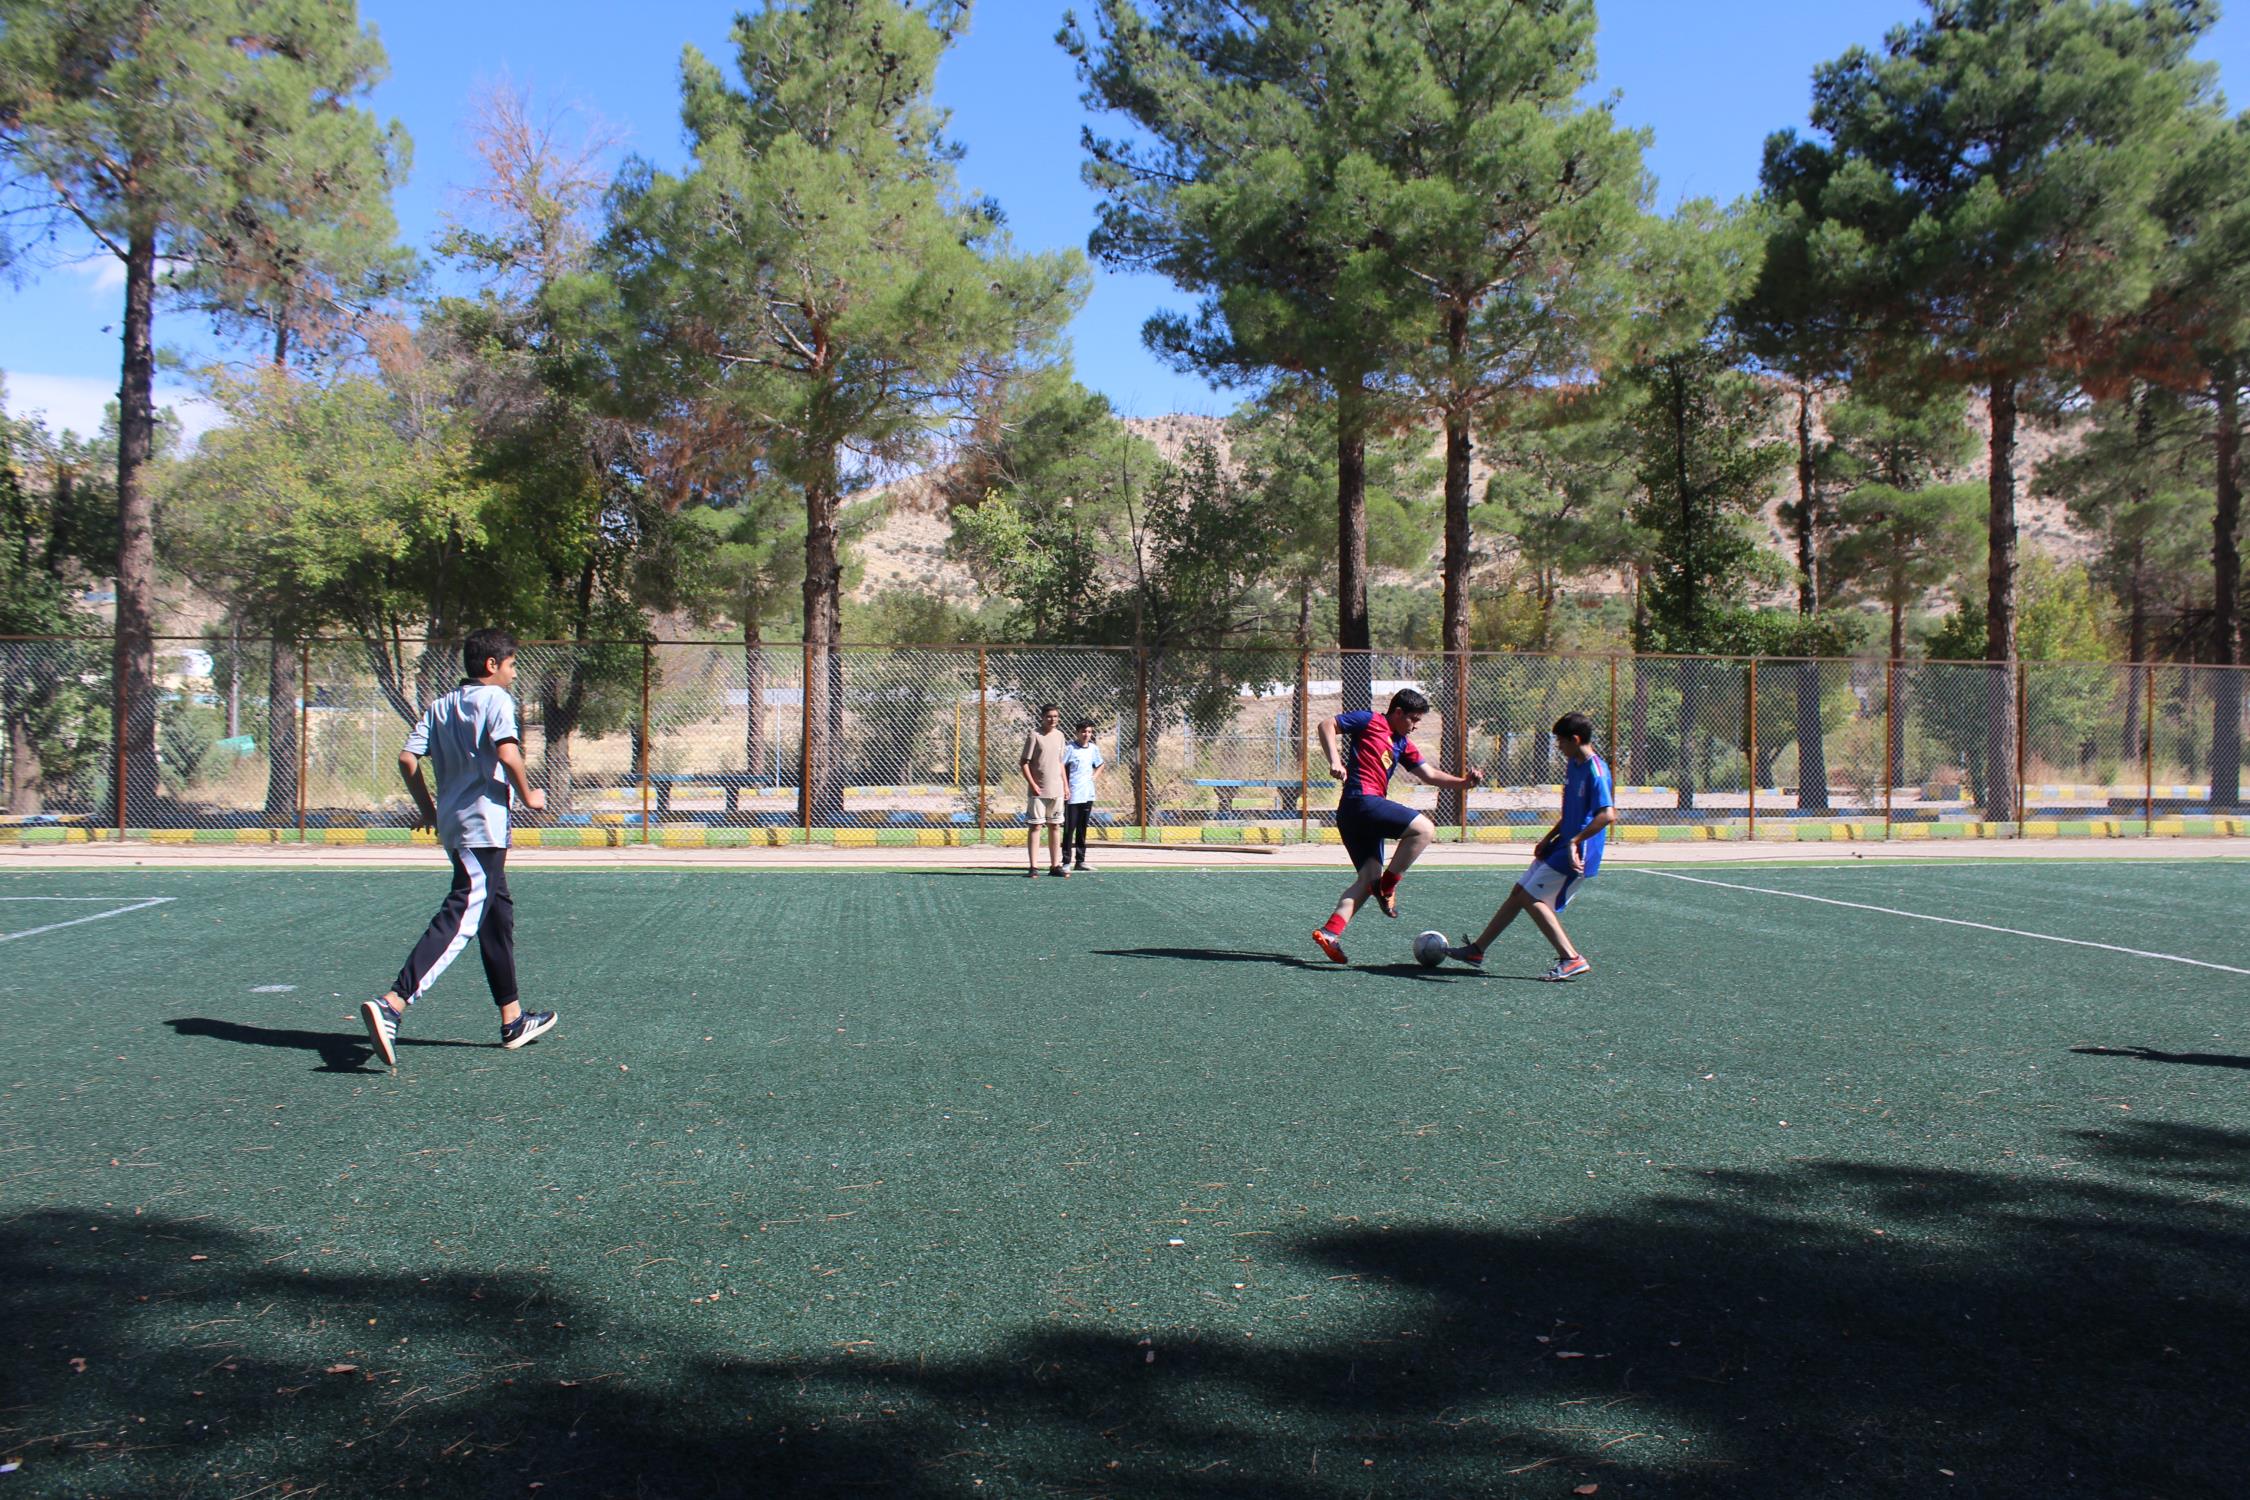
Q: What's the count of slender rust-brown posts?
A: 13